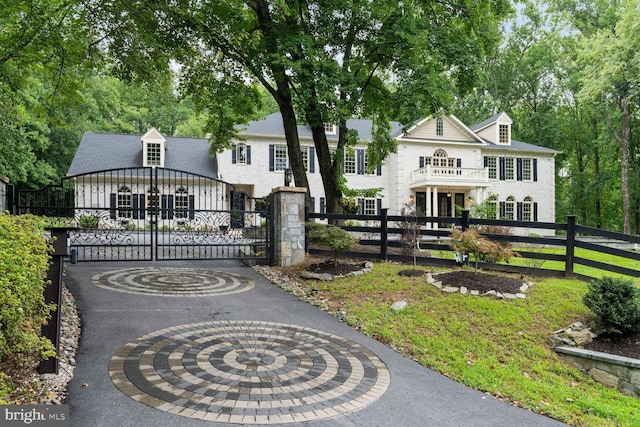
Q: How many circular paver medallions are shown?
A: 2